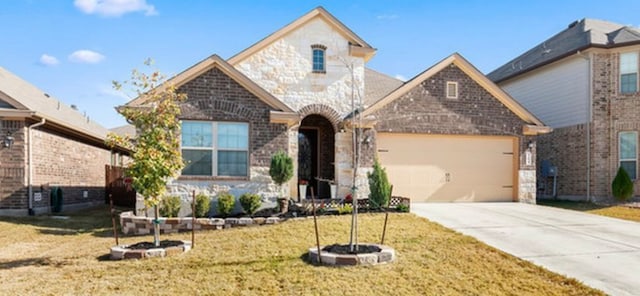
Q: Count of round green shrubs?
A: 4